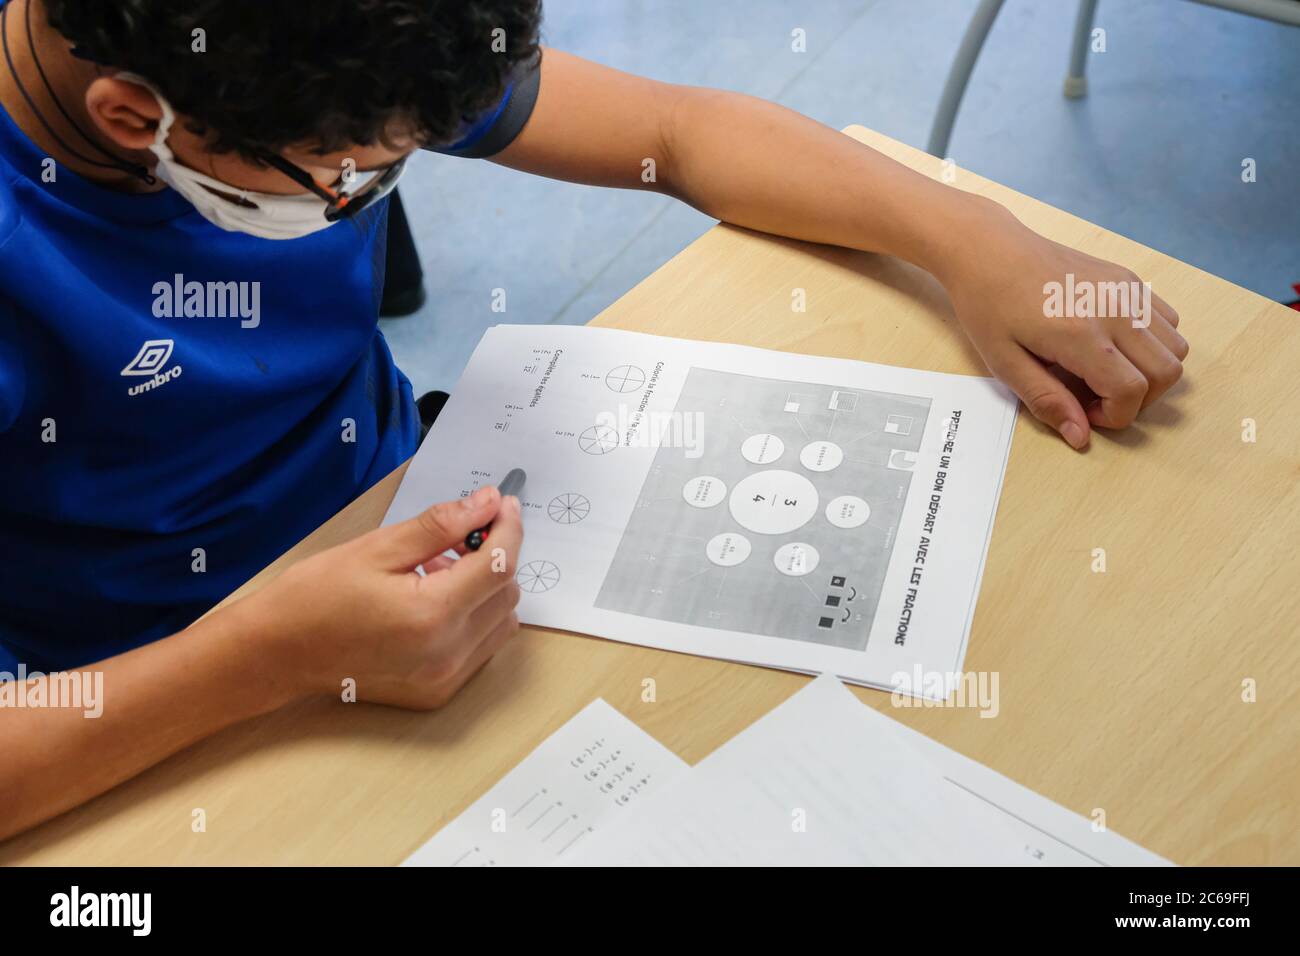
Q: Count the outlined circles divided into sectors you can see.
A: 4